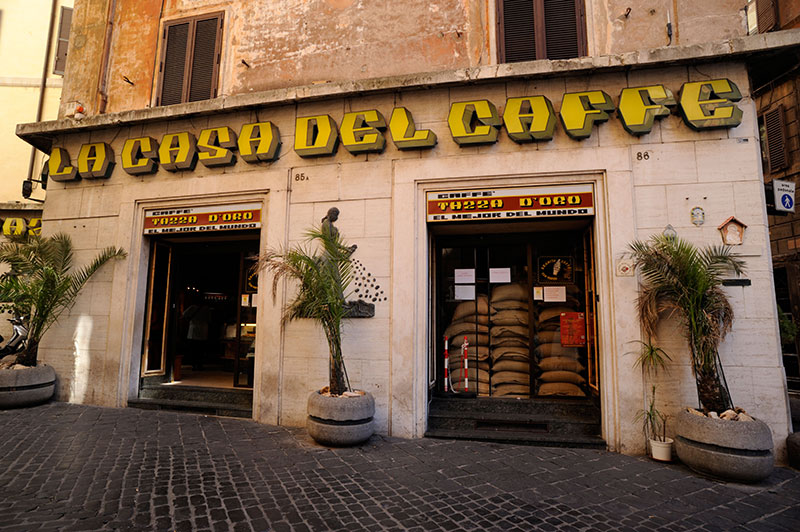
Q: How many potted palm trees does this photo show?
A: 3